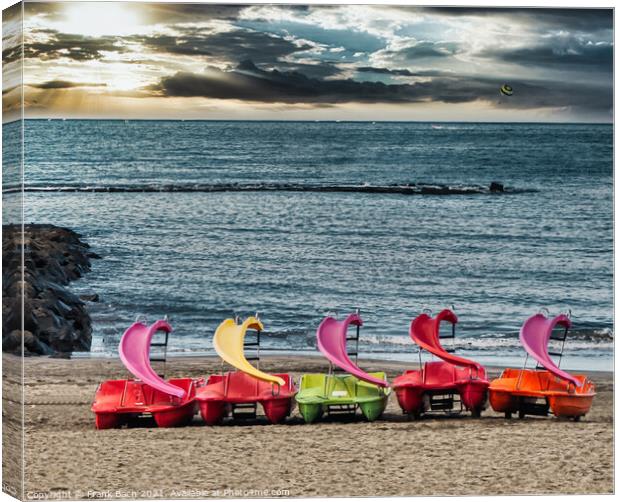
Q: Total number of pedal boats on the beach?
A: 5